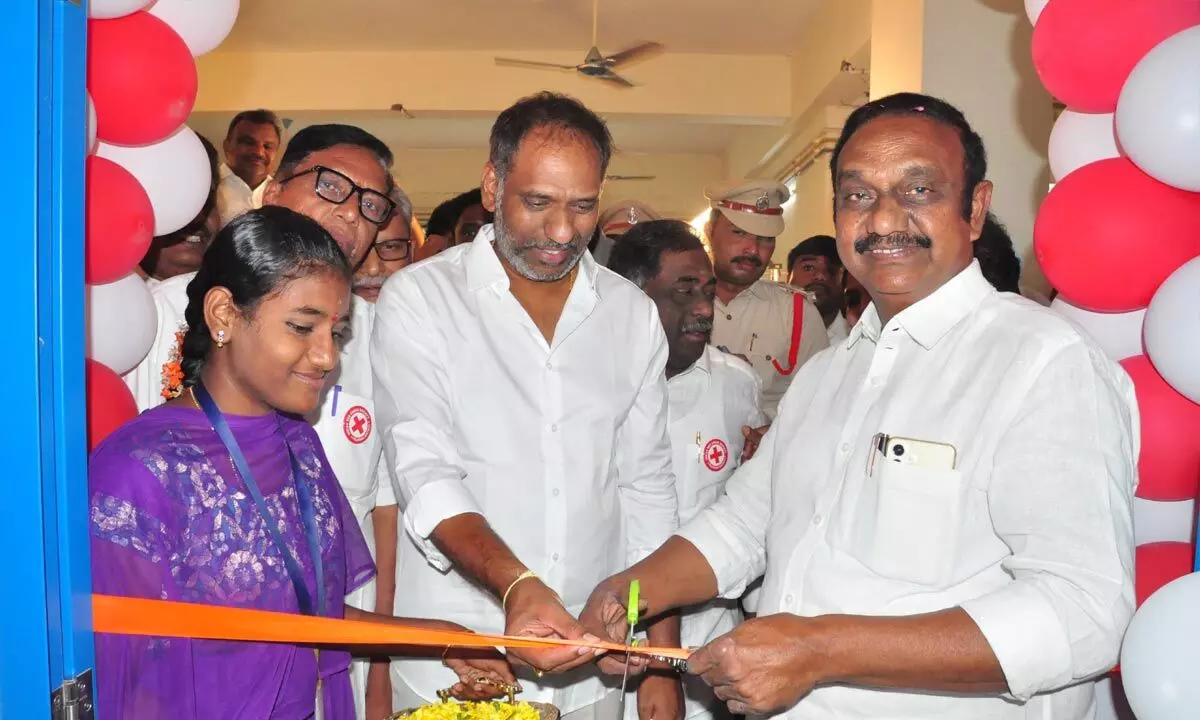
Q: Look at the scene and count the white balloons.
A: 12